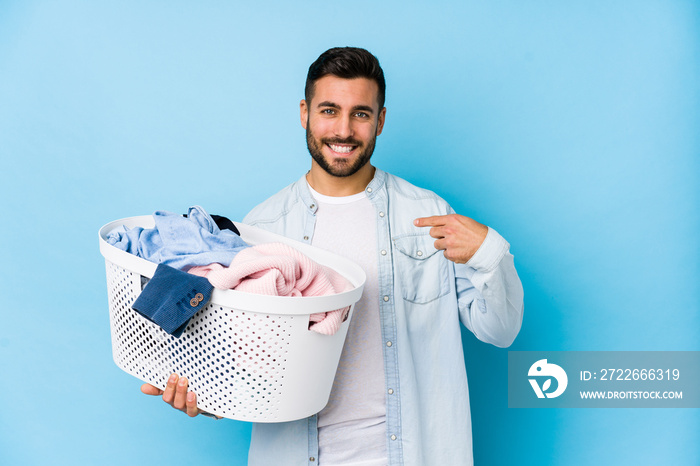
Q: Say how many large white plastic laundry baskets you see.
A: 1